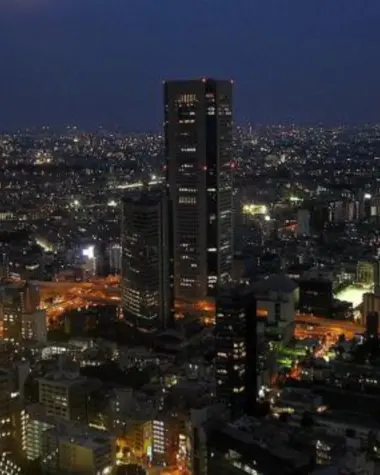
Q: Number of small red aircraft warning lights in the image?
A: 6